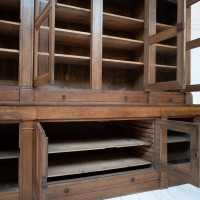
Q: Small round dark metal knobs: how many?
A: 5